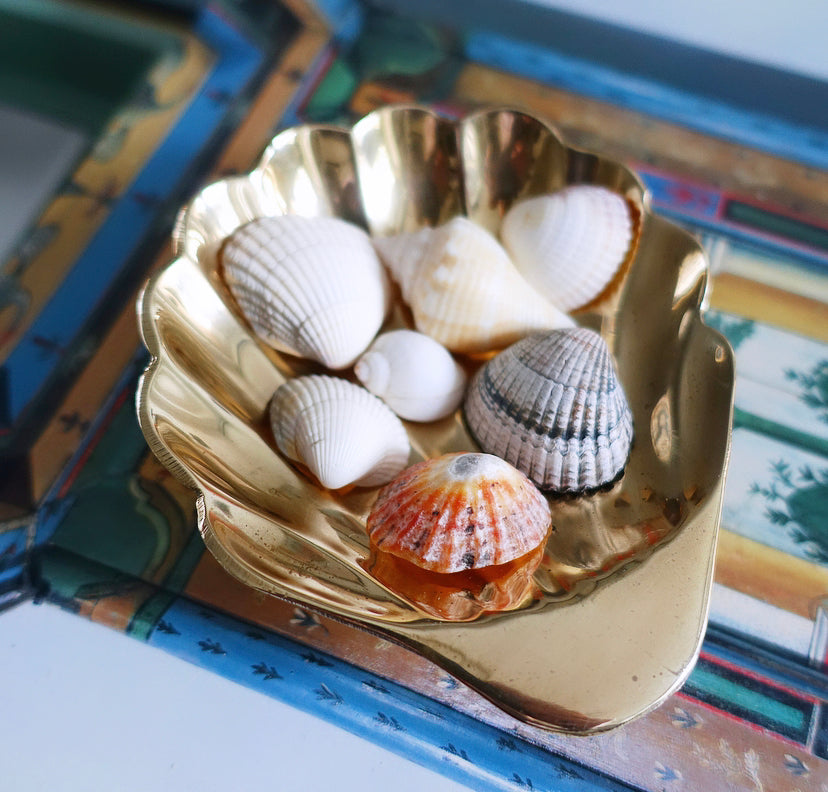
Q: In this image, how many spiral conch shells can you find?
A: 2